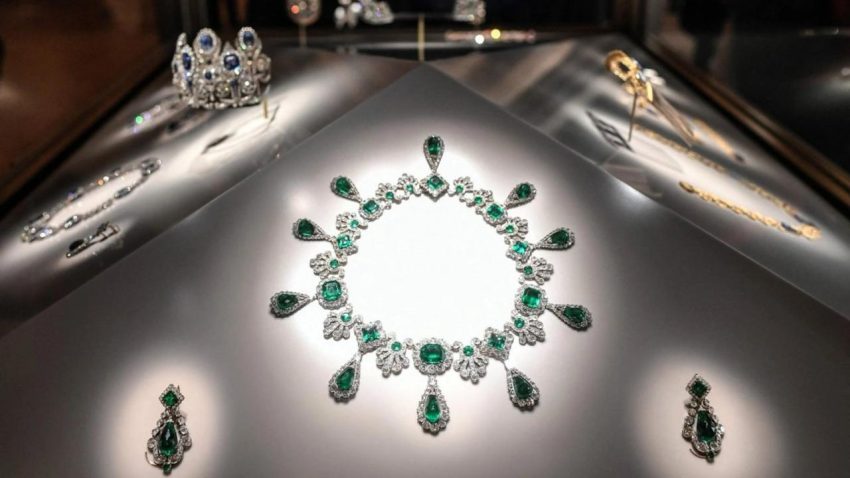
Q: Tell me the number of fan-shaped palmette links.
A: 12